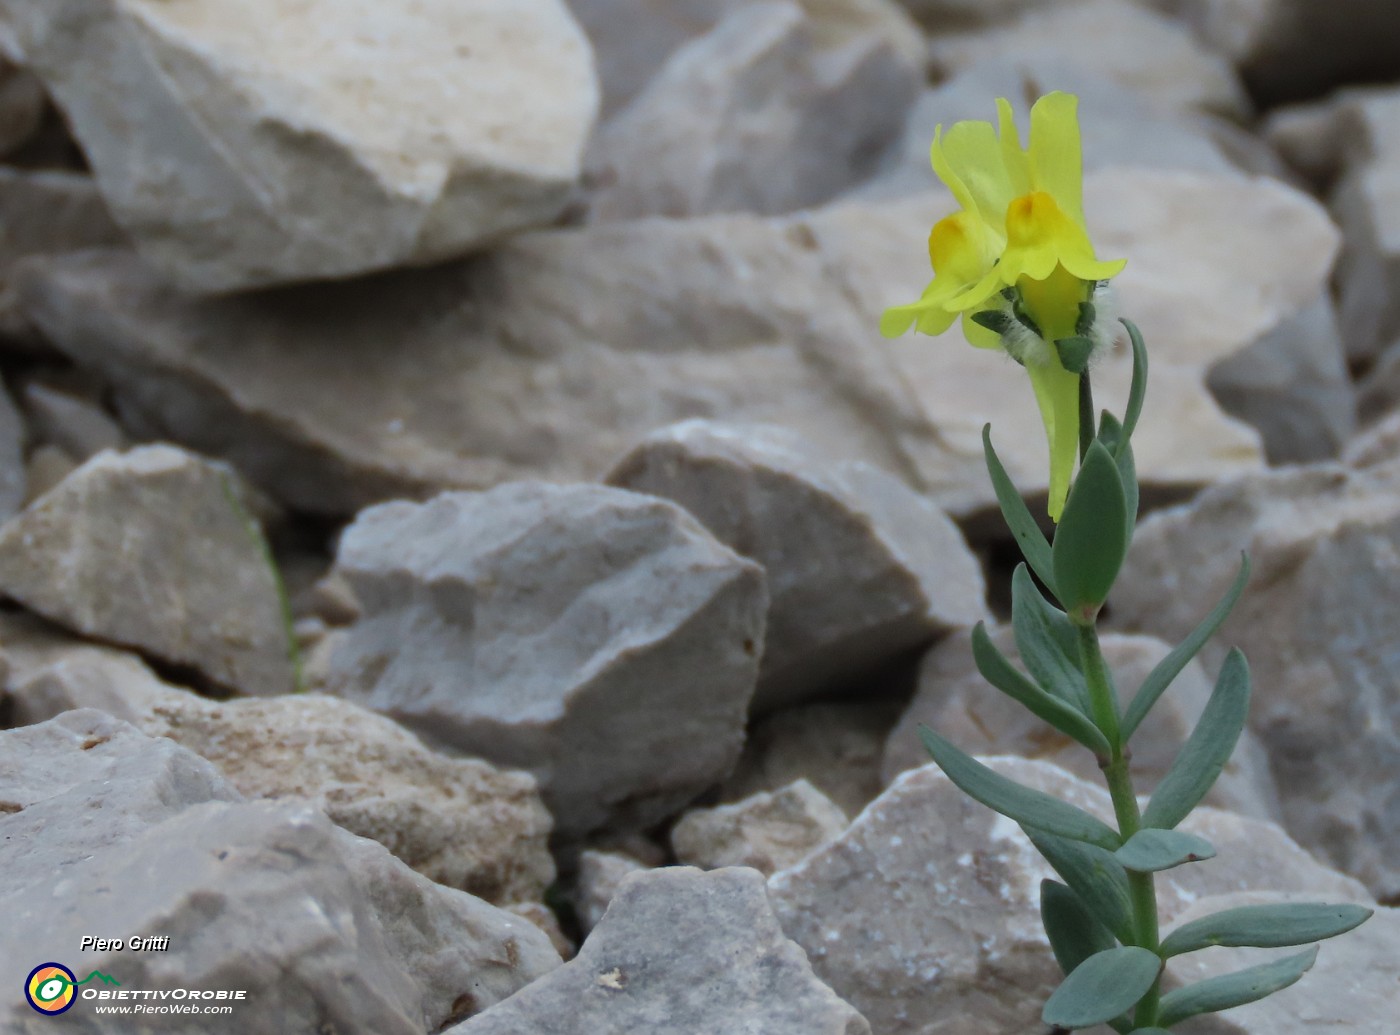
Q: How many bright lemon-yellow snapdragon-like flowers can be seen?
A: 2